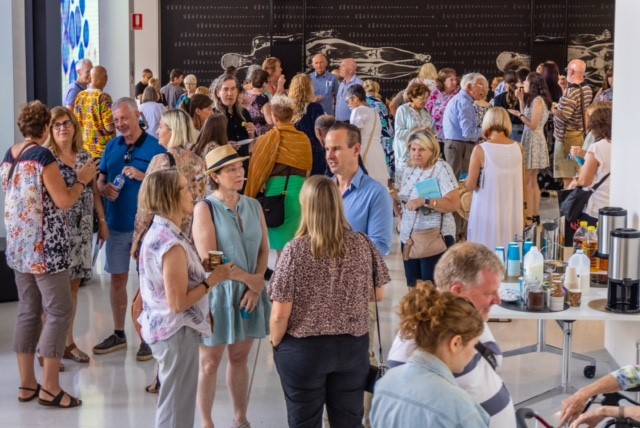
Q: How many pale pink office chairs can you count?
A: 0